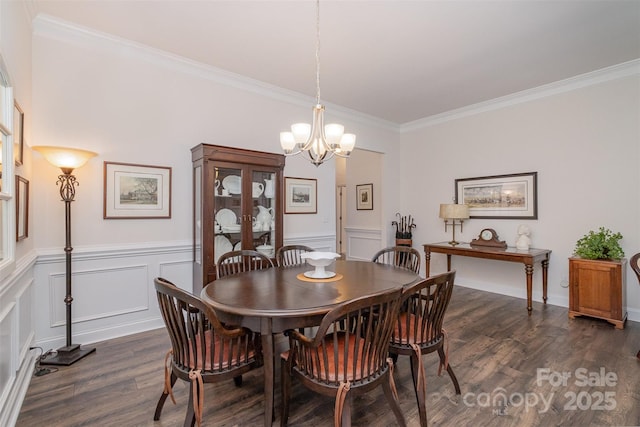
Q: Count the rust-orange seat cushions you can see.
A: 3